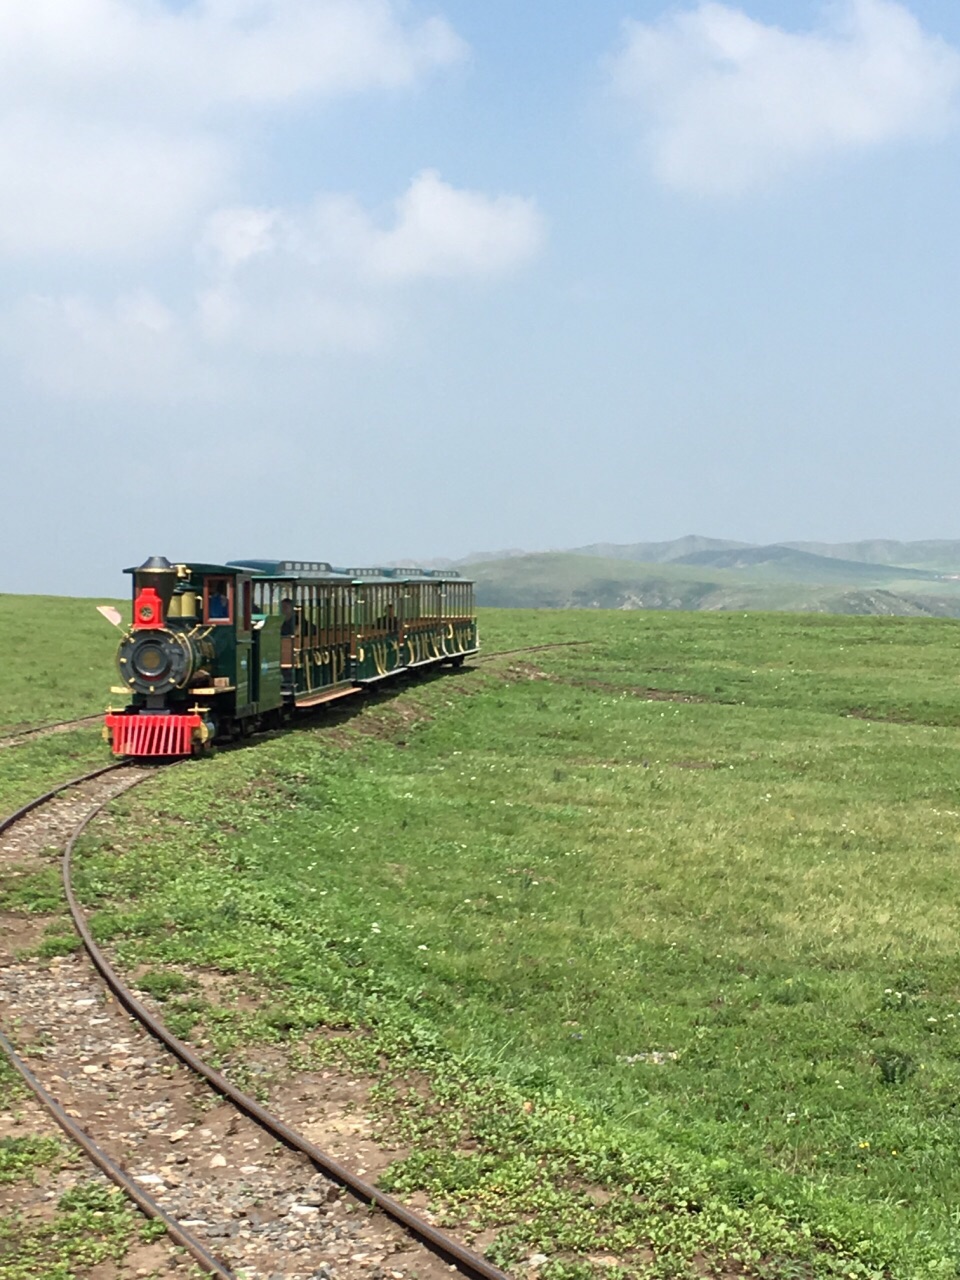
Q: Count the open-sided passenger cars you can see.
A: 4